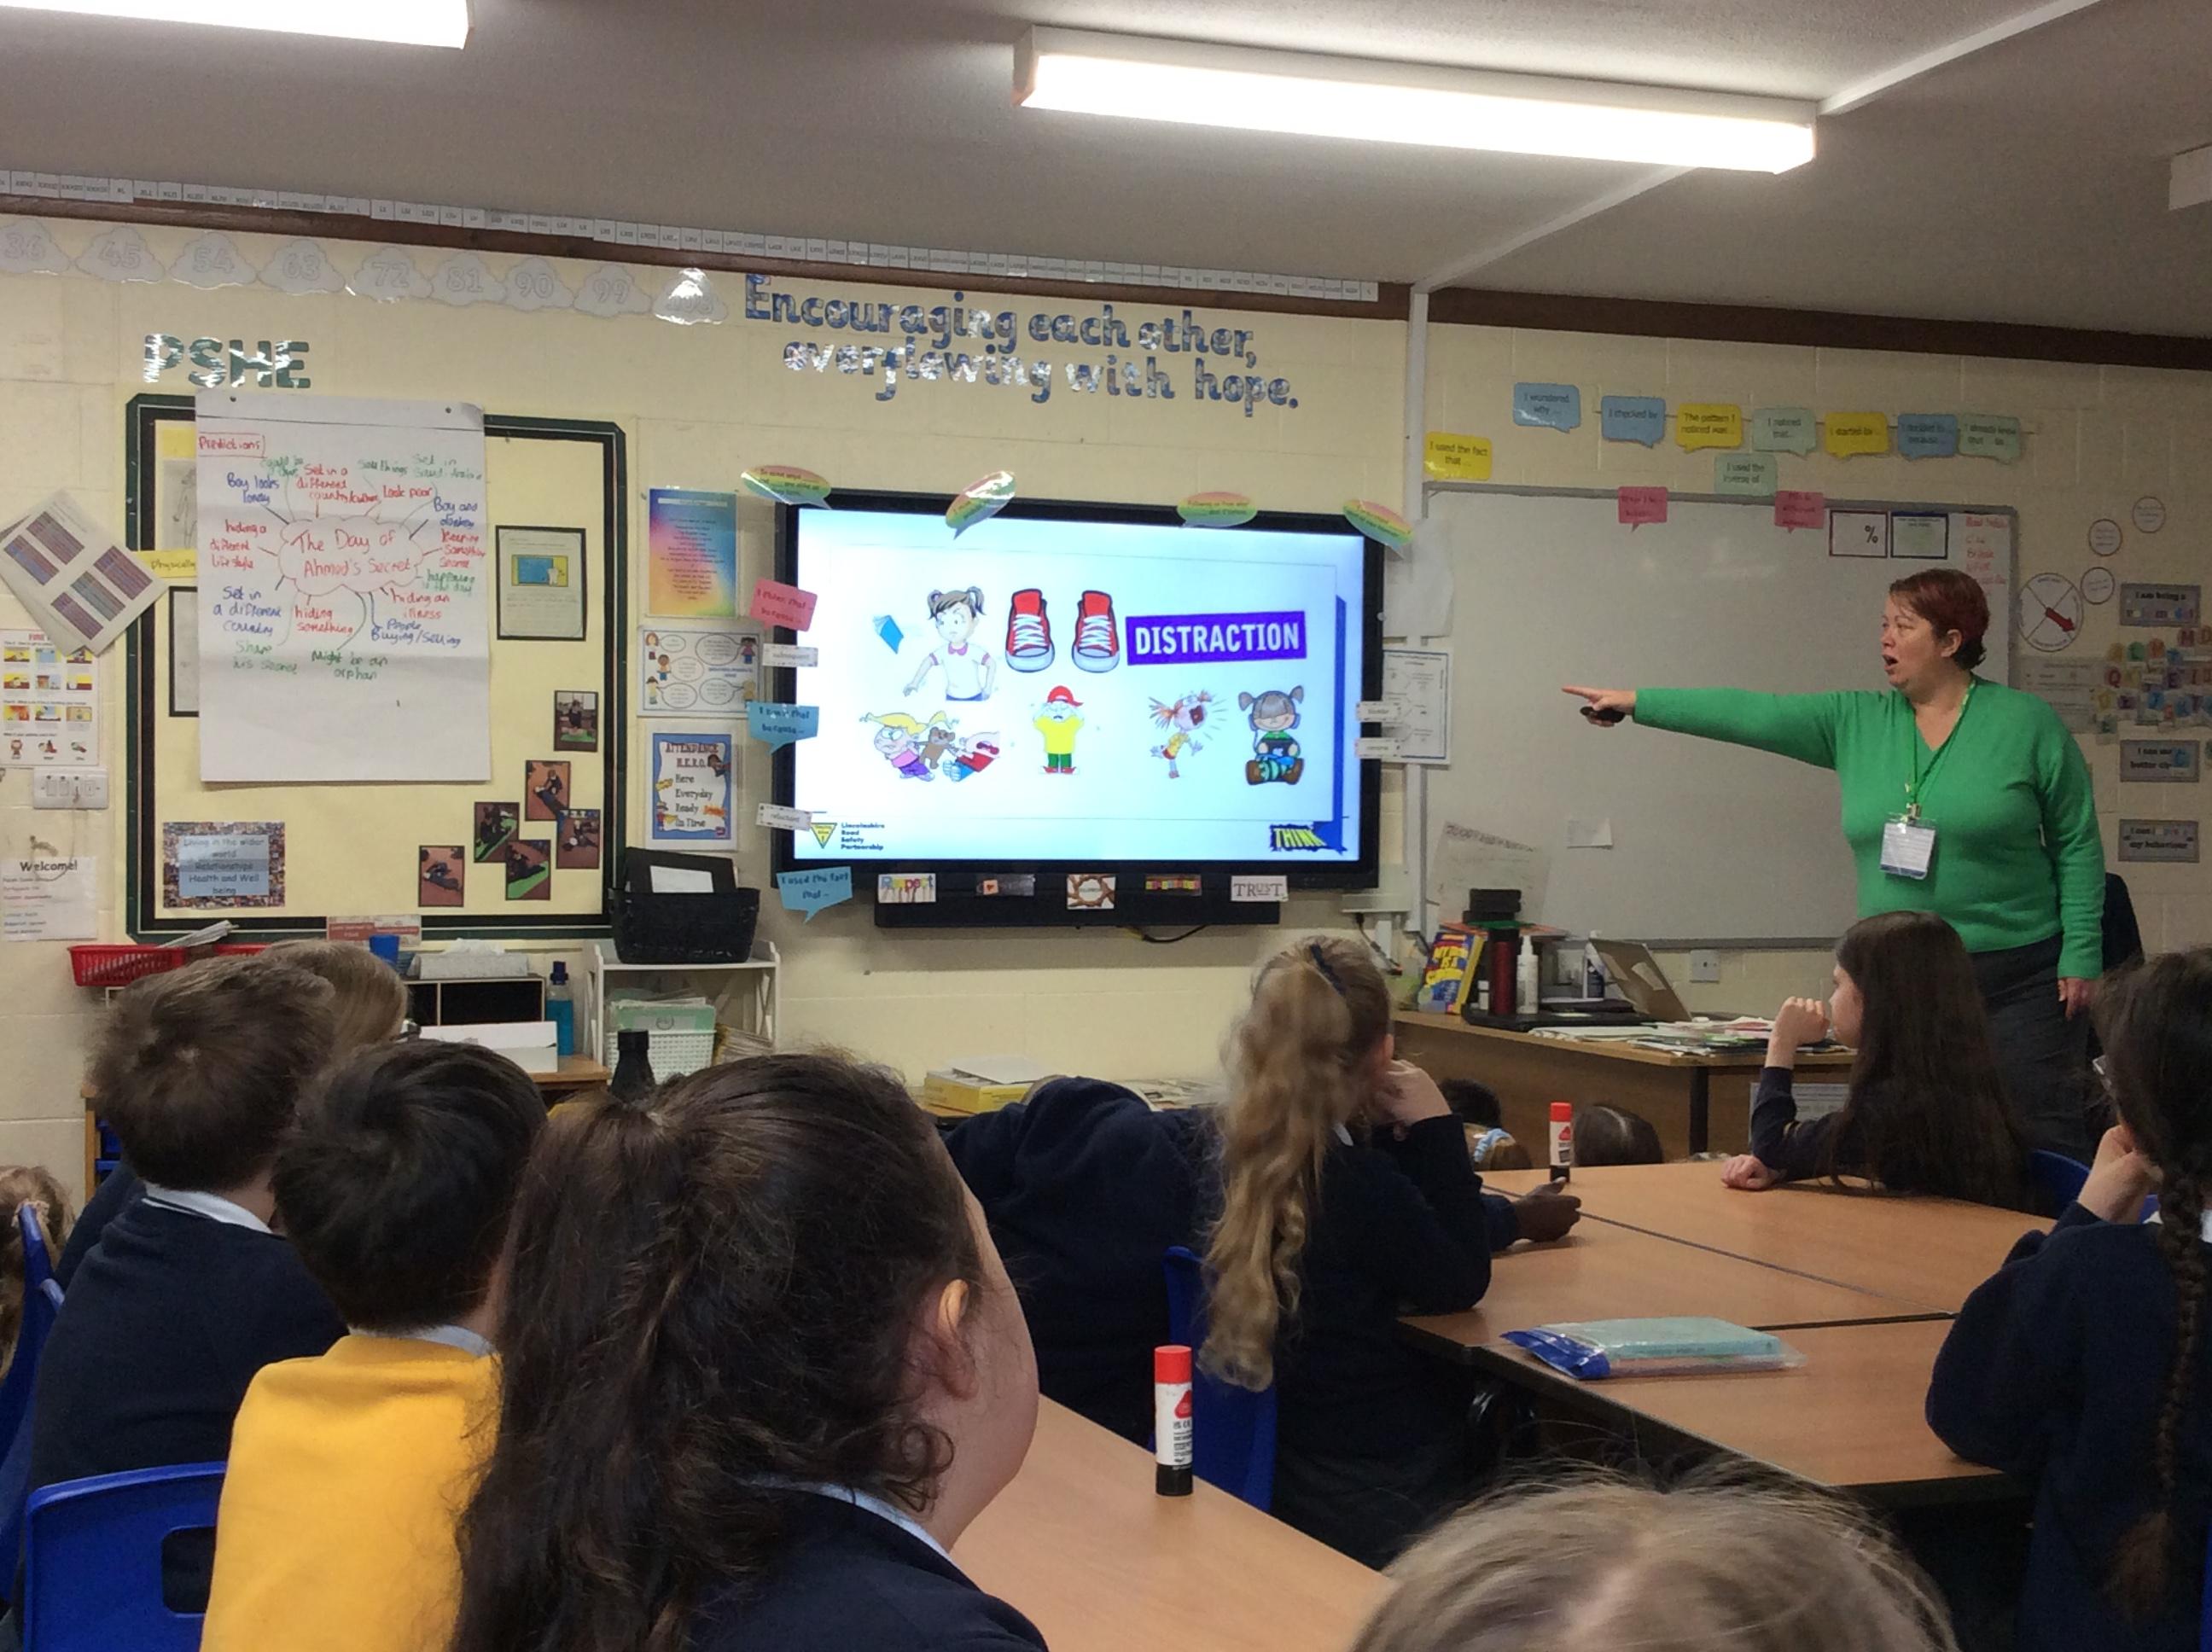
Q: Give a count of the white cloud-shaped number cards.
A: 9